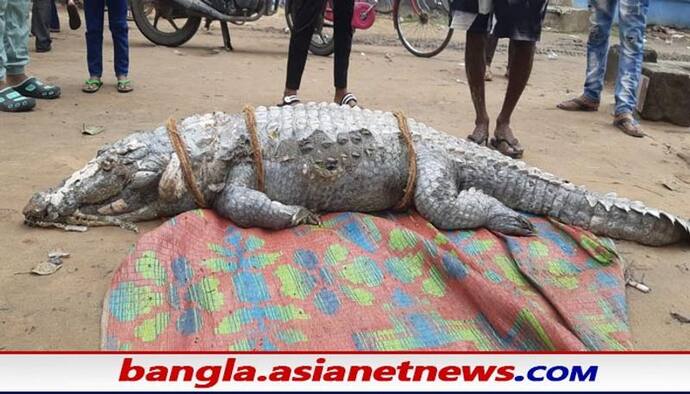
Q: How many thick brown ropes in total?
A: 3